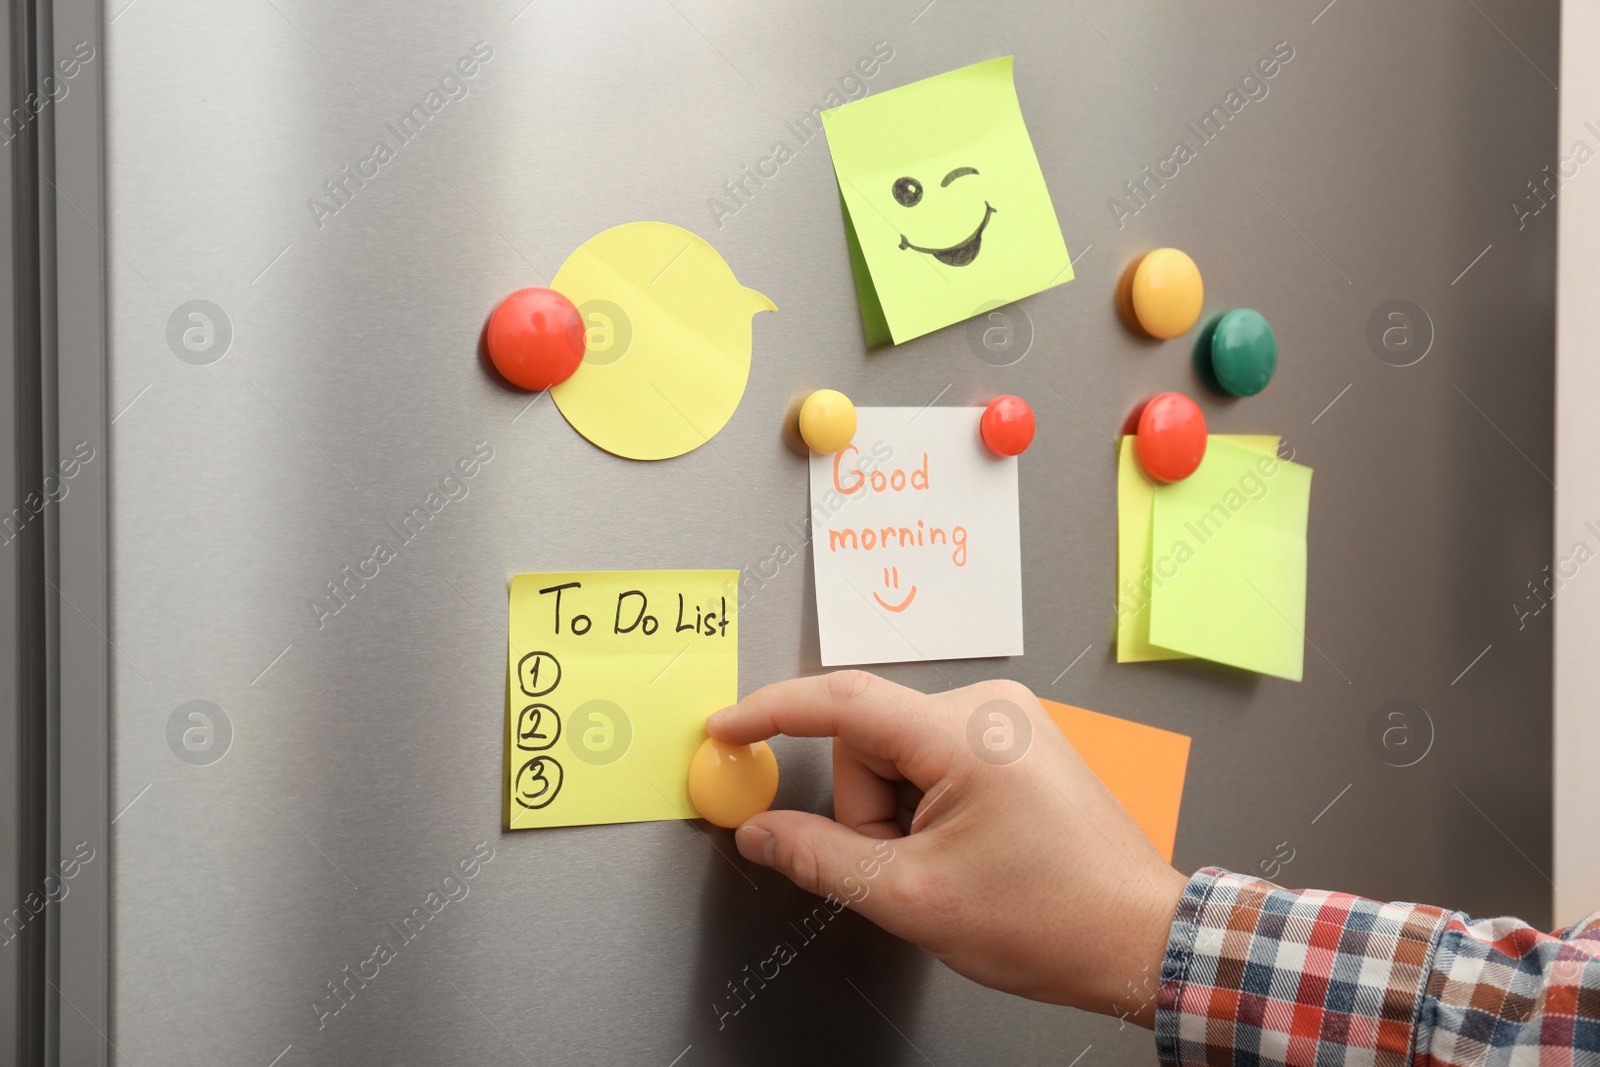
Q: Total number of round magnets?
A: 7